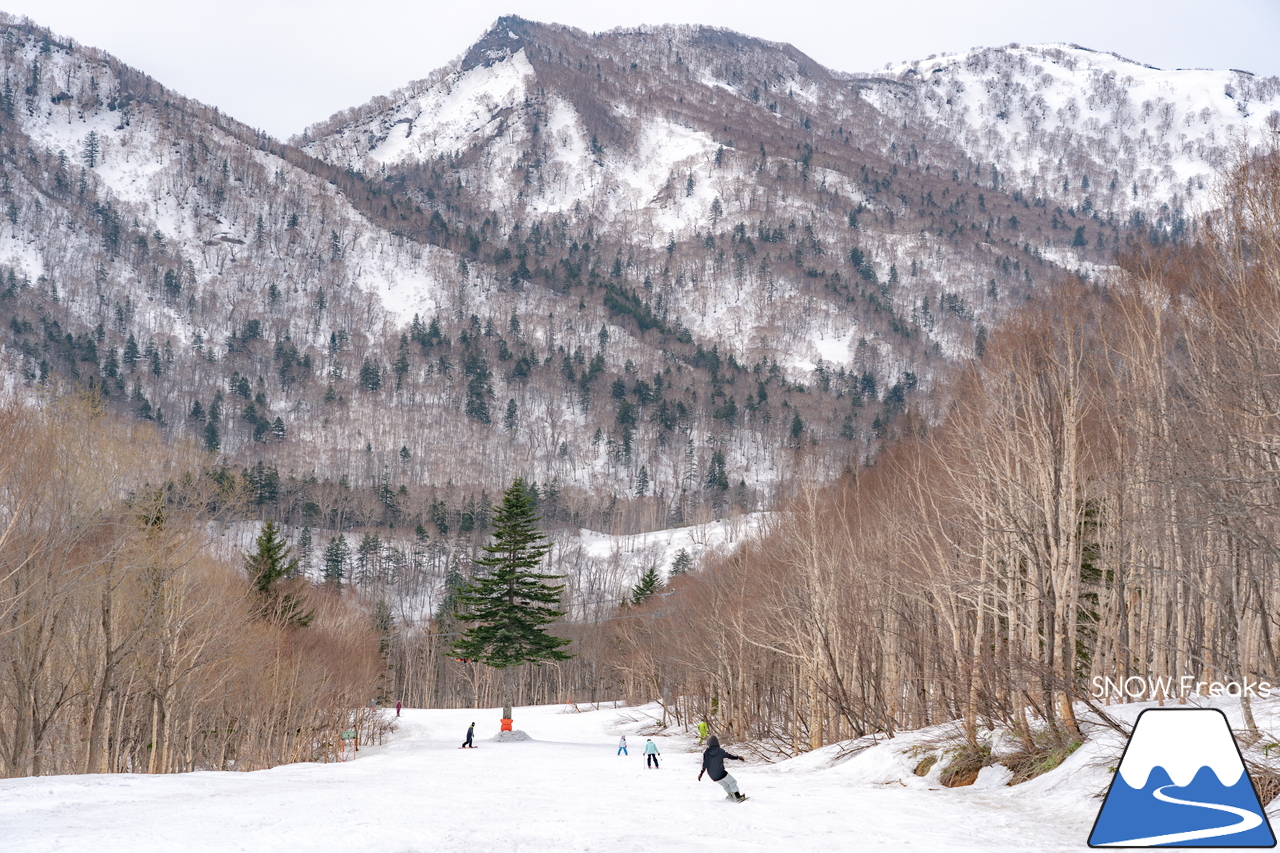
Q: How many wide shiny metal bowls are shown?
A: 0